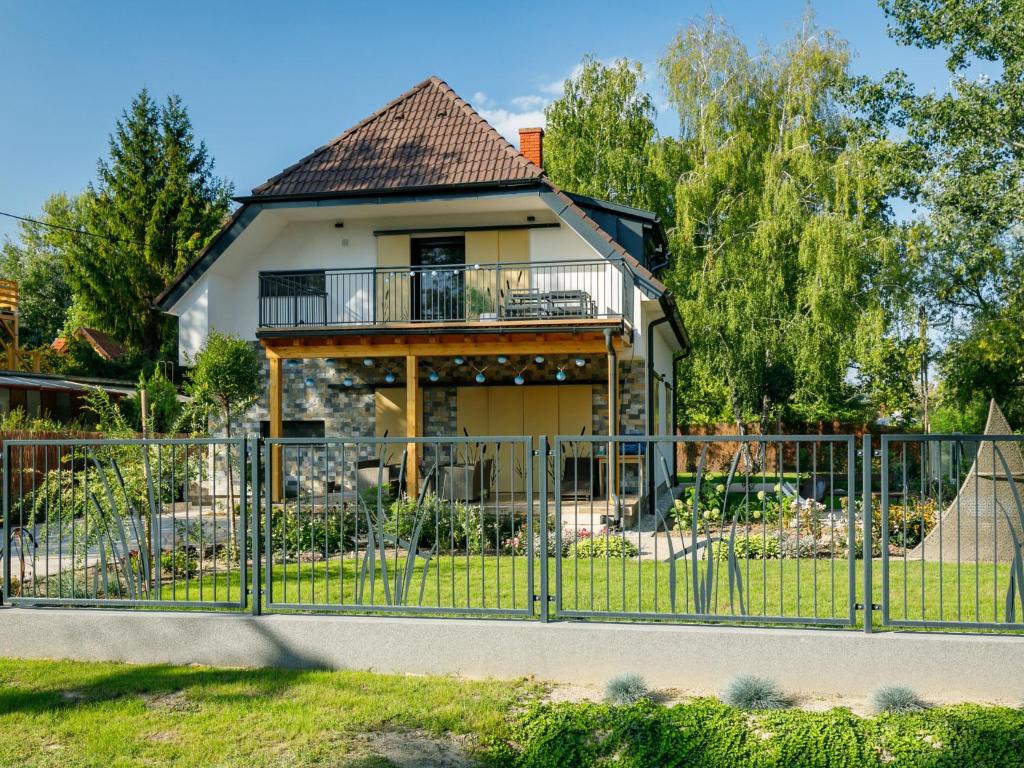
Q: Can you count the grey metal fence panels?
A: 4